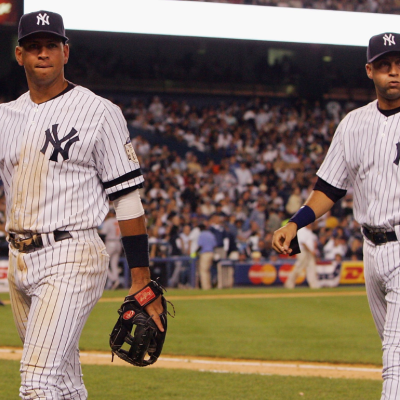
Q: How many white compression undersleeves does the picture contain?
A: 1